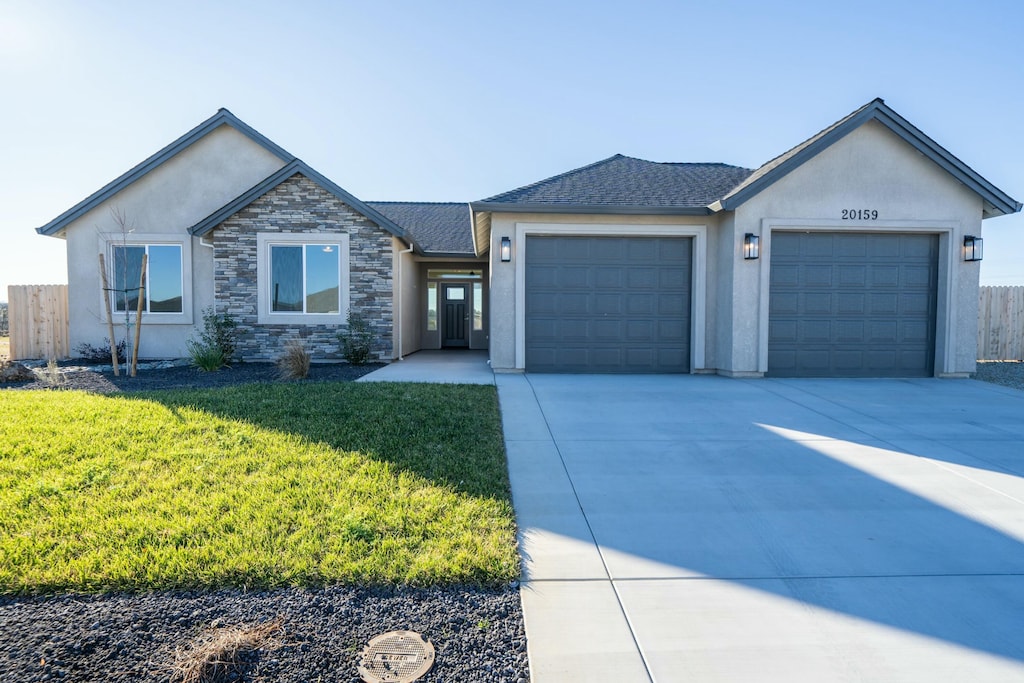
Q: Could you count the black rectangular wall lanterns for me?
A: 3